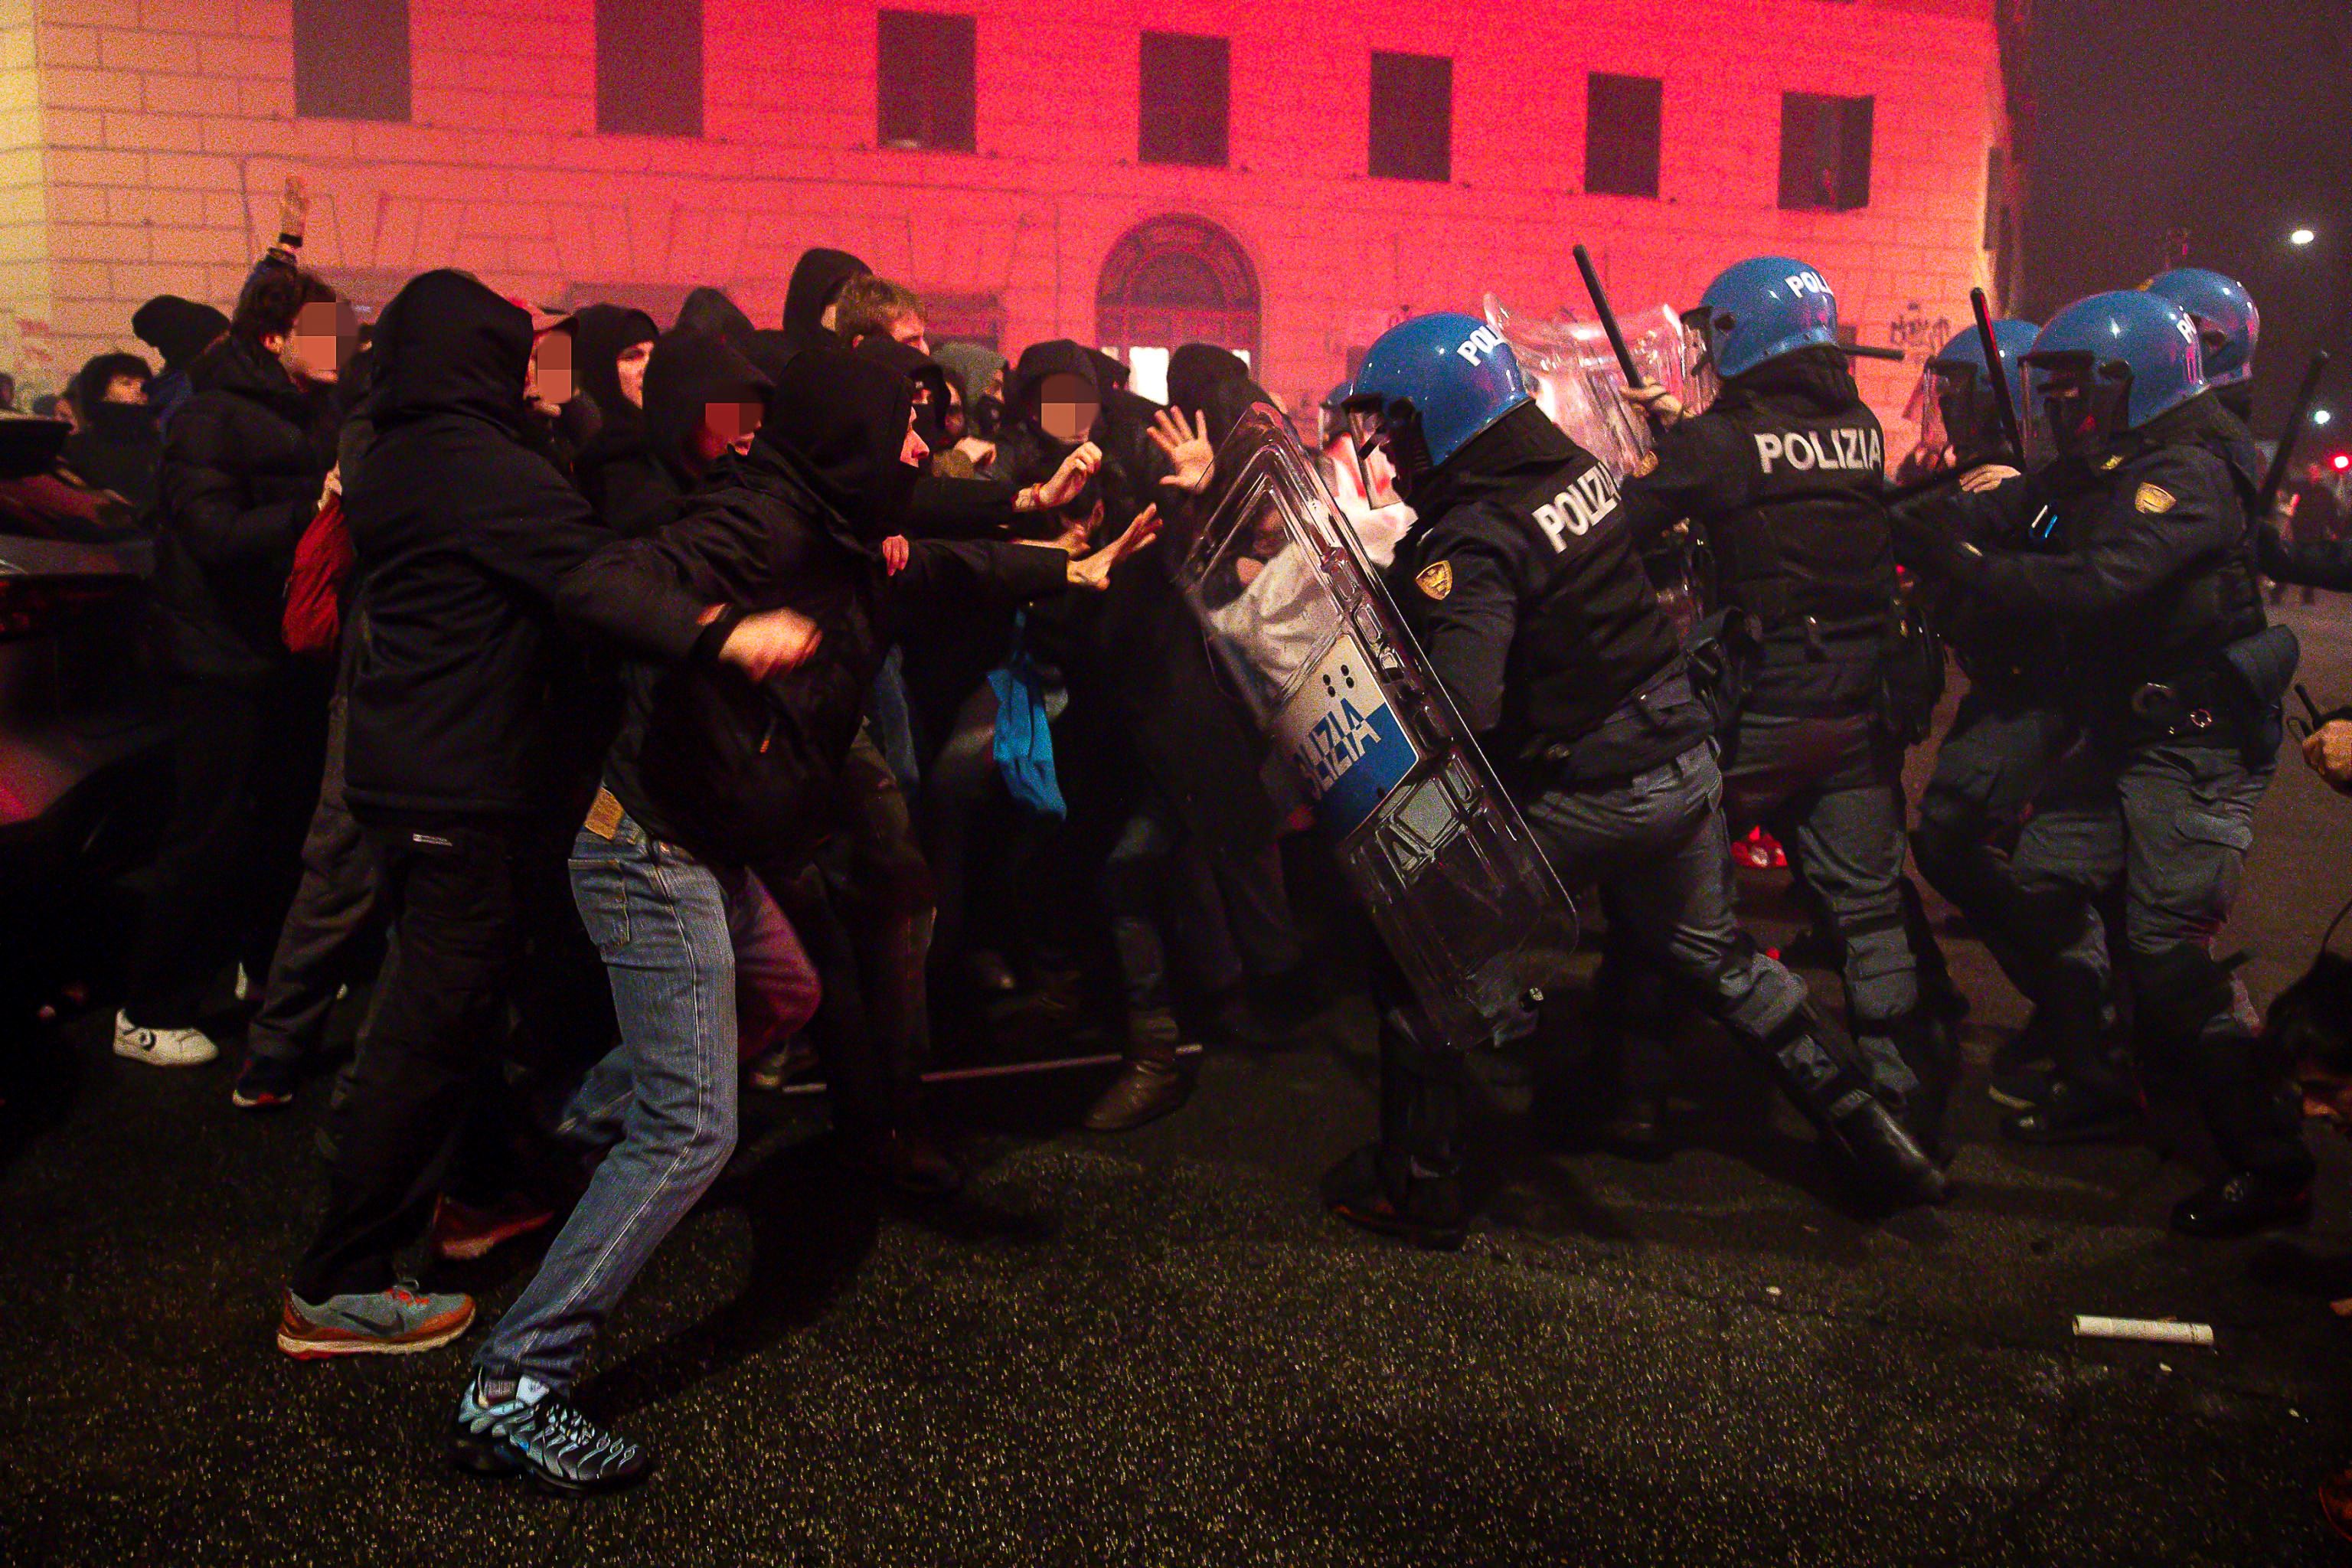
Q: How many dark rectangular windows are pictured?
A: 7